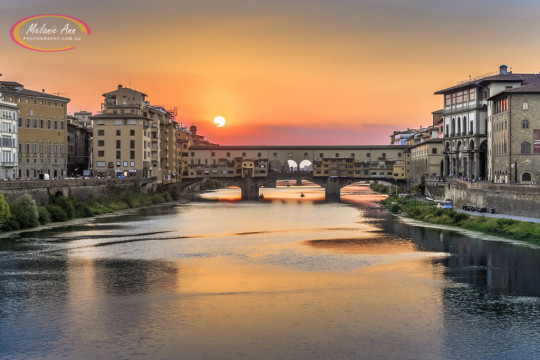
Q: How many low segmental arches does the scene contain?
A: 3